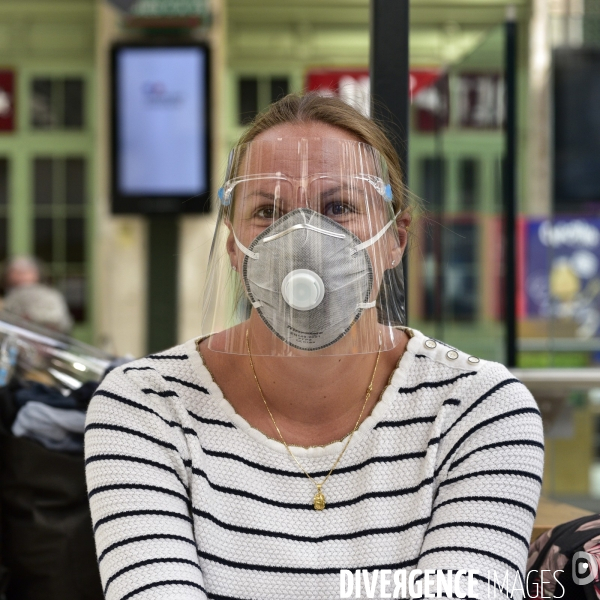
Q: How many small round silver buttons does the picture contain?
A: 3